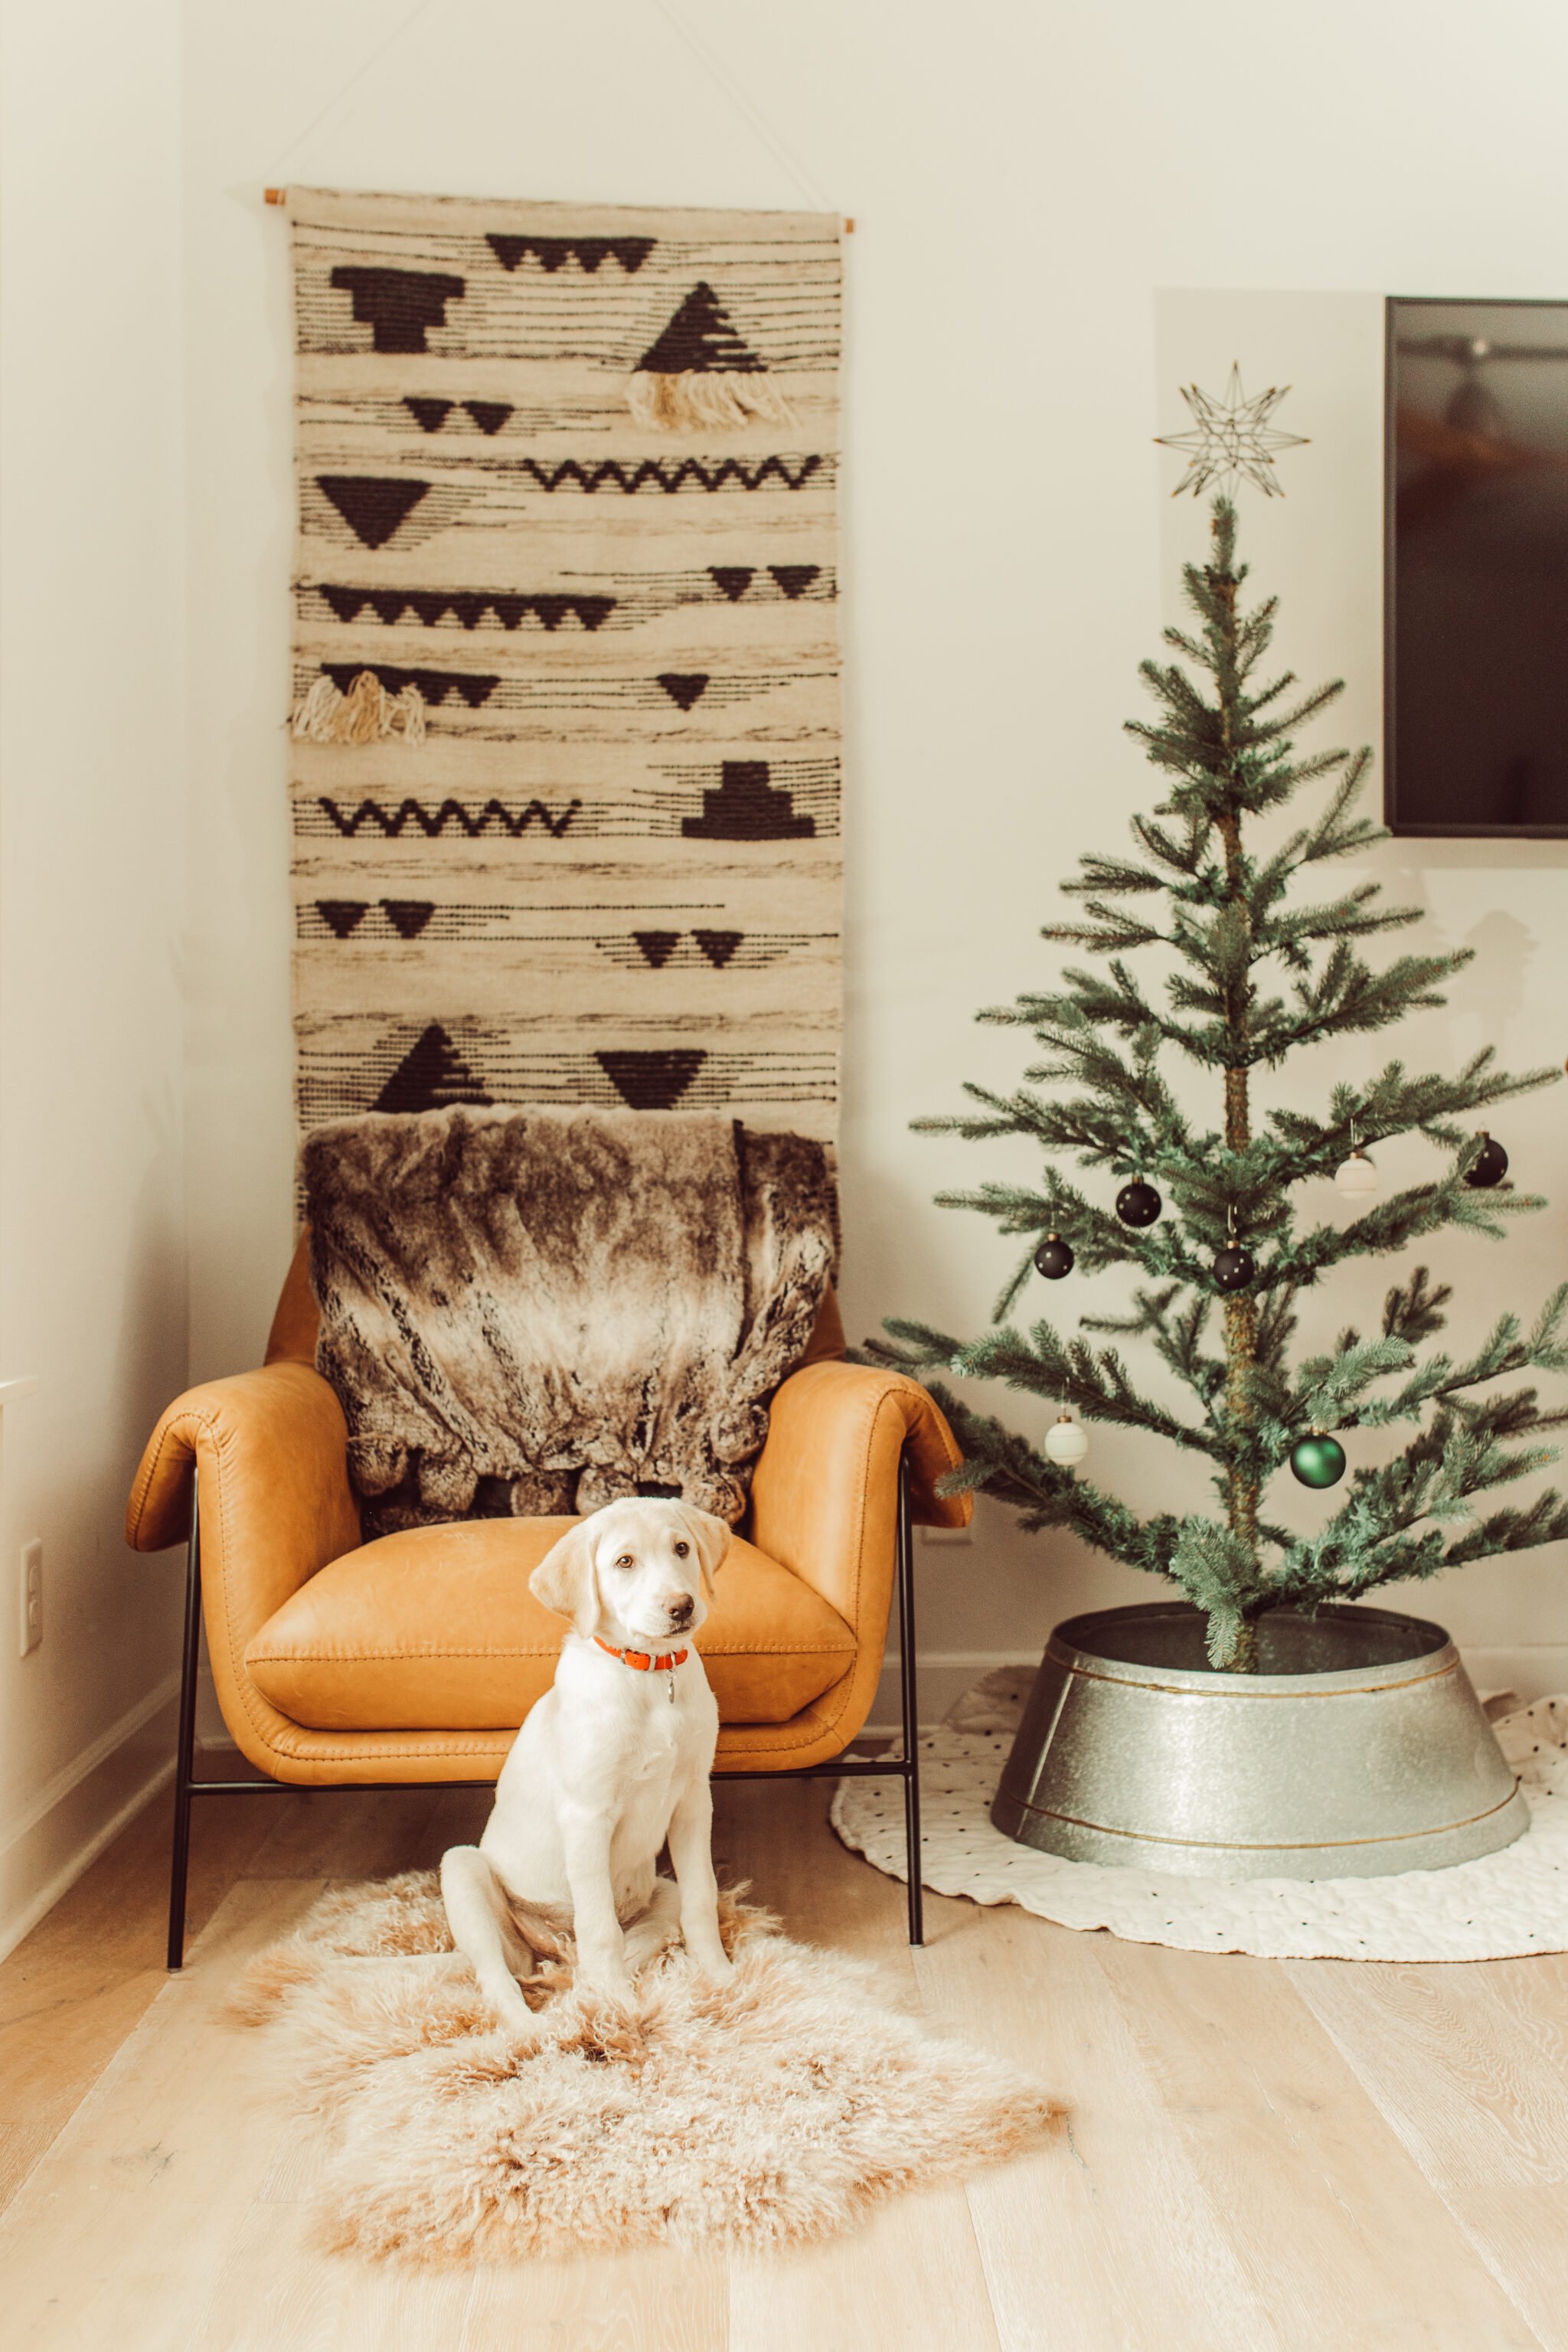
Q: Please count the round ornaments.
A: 7